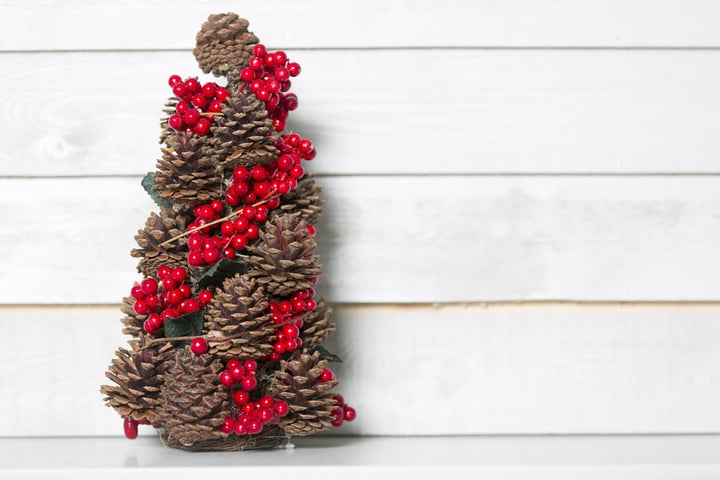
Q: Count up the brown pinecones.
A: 13